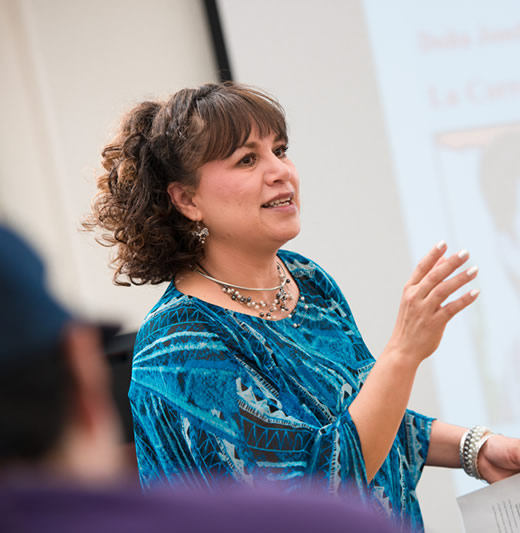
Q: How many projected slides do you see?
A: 1